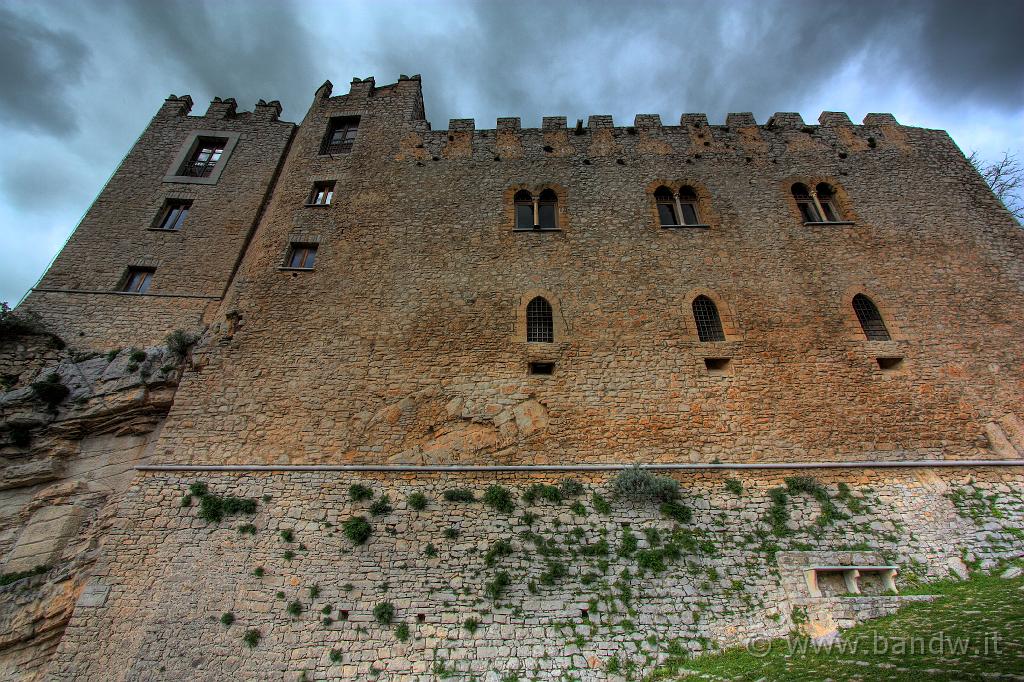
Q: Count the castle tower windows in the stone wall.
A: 12